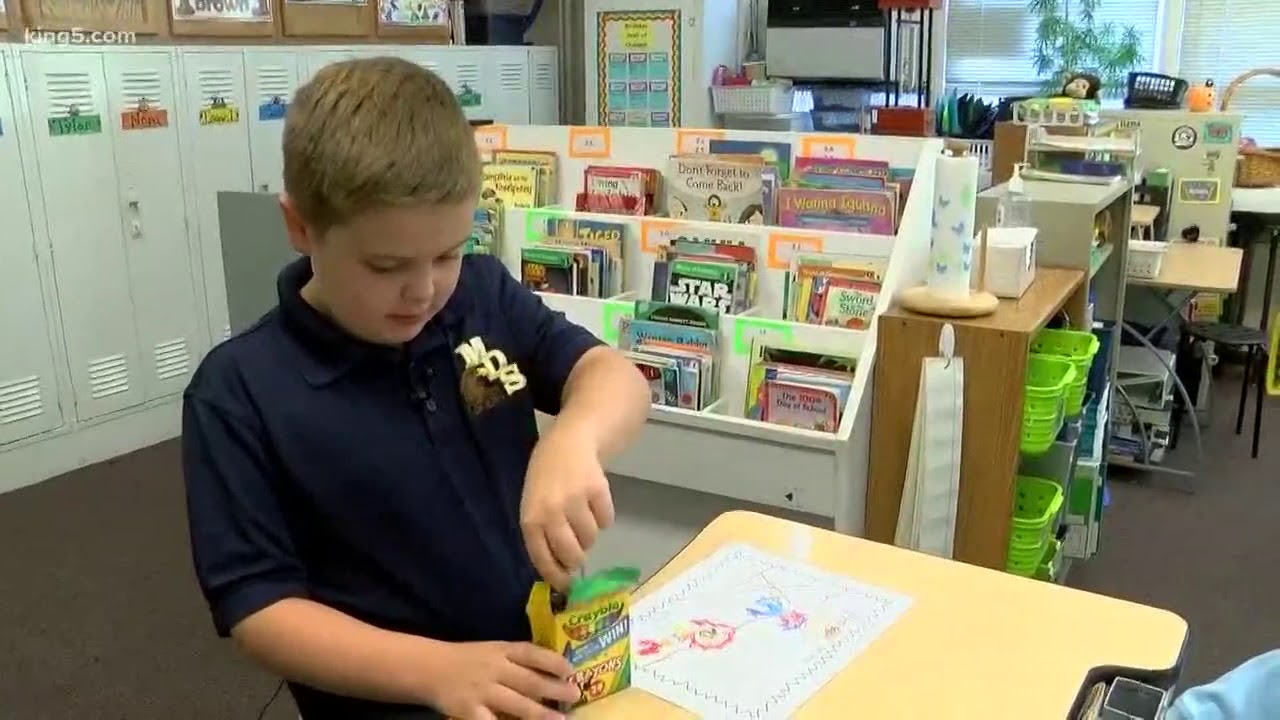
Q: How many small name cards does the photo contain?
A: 5